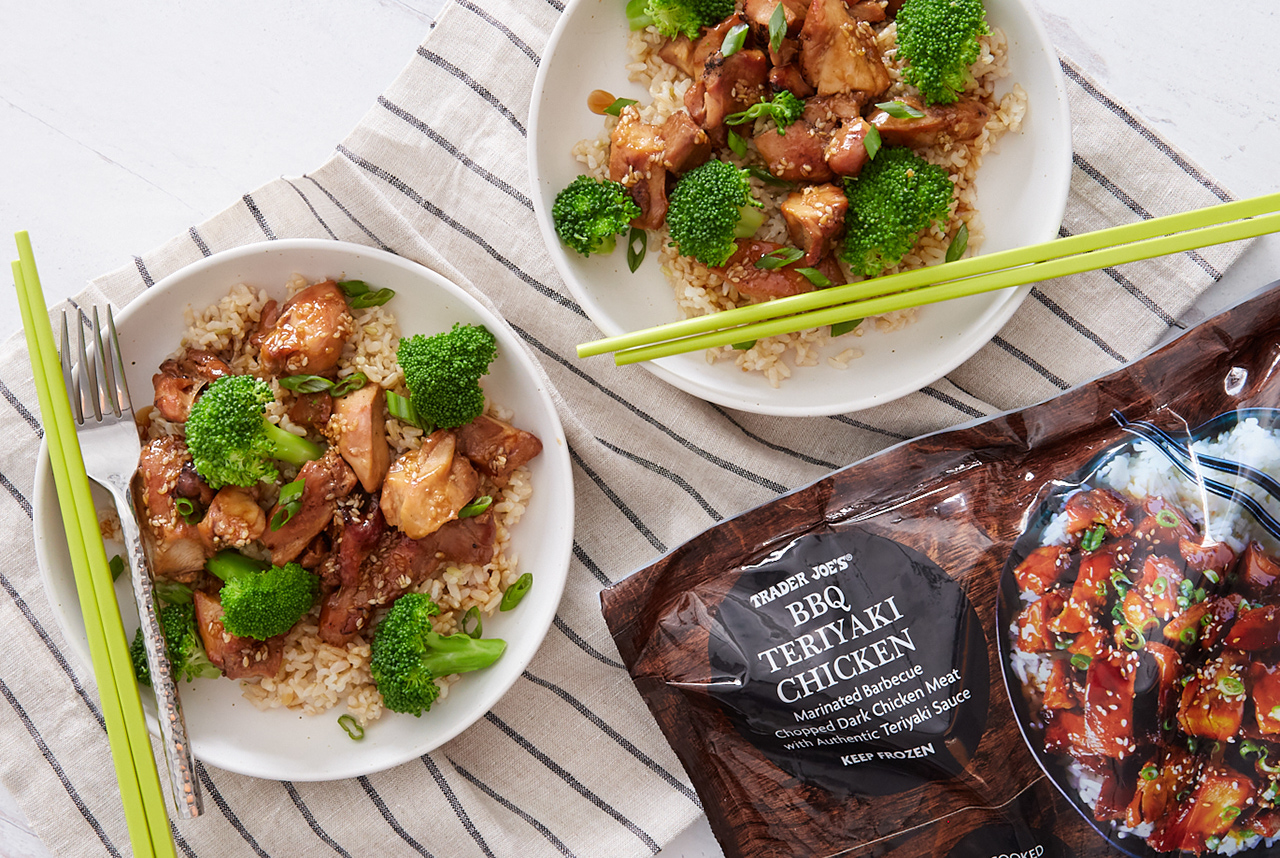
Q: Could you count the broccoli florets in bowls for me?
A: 11